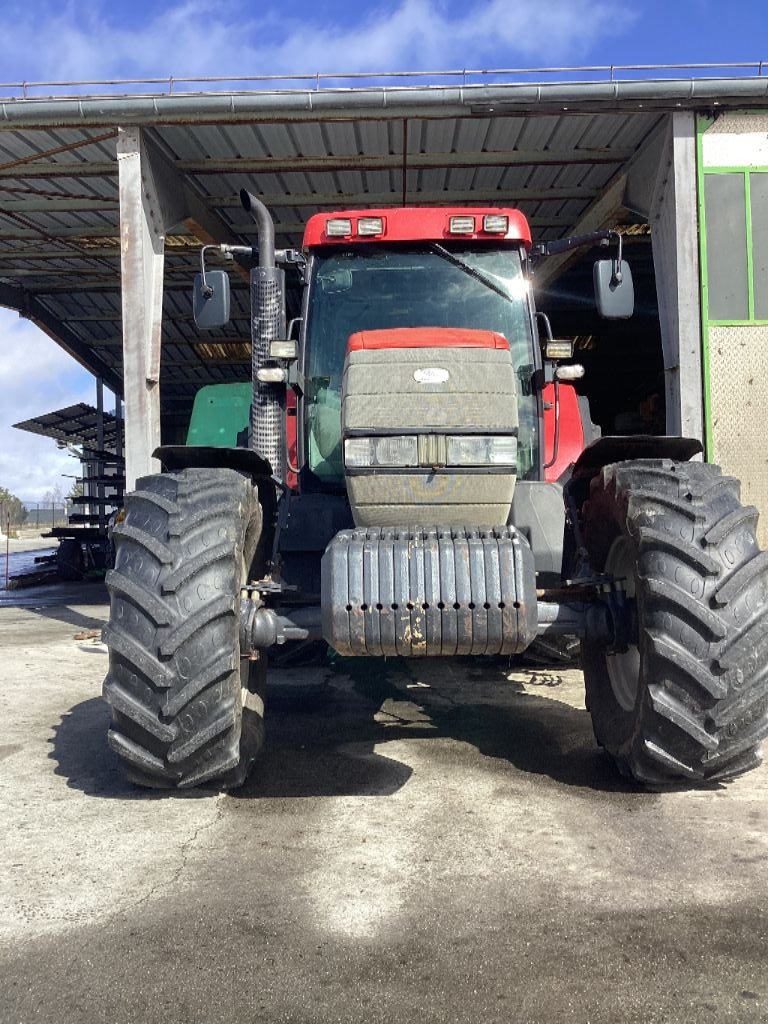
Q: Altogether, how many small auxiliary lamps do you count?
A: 8